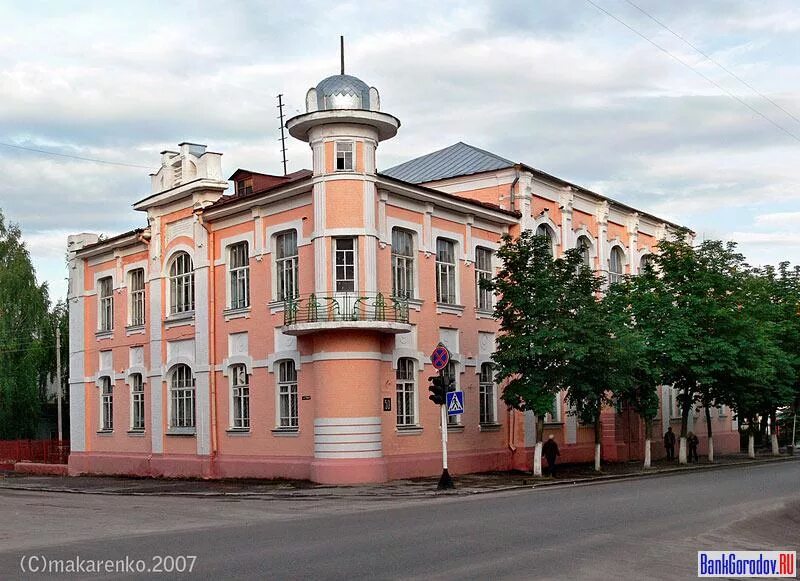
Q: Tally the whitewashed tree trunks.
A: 7